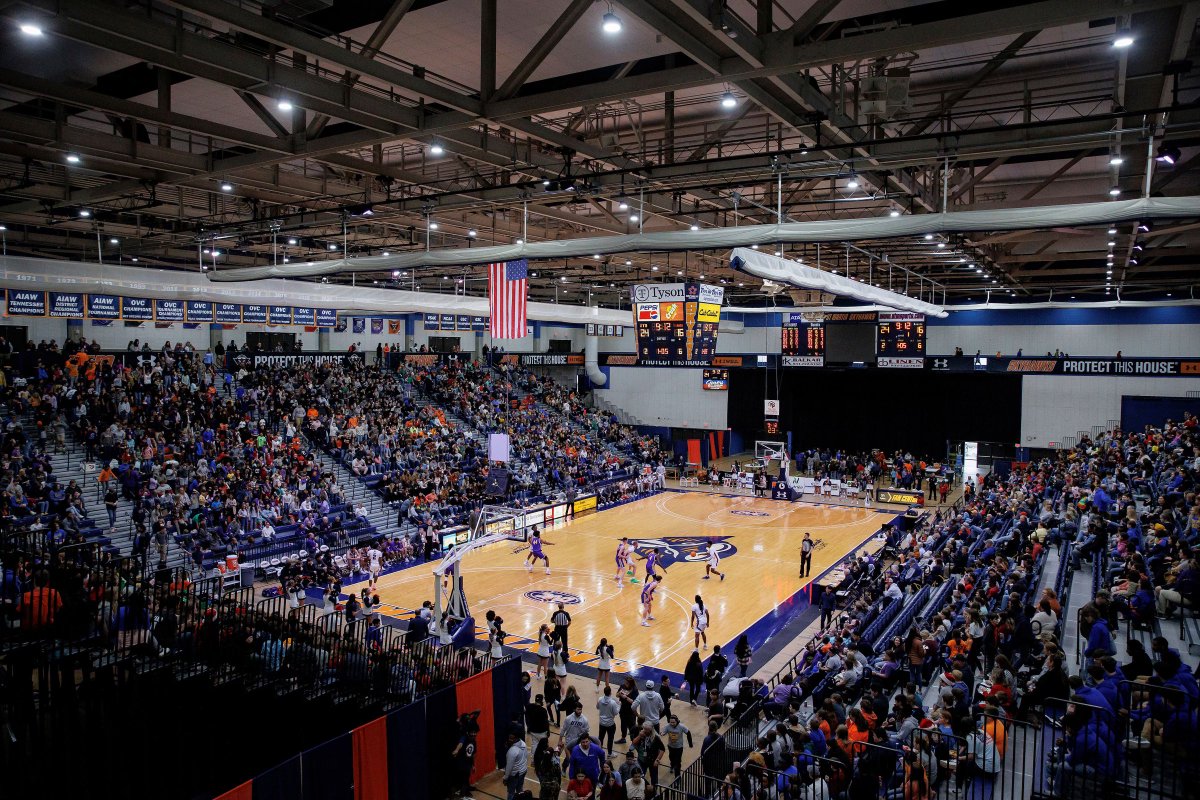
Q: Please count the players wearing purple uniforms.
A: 5